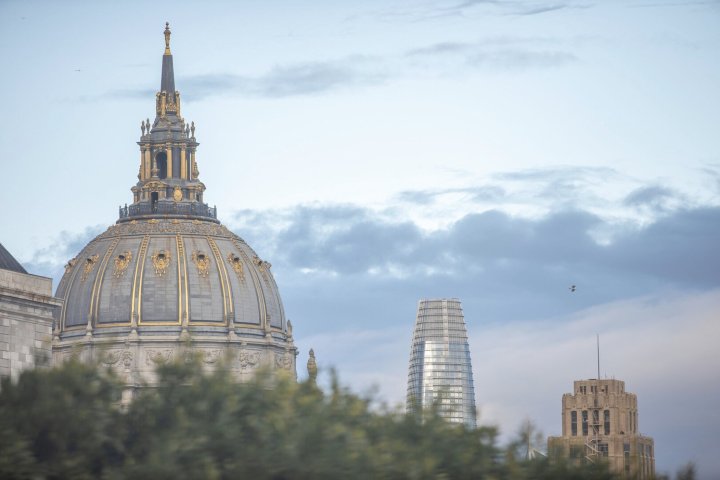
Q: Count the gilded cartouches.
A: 7